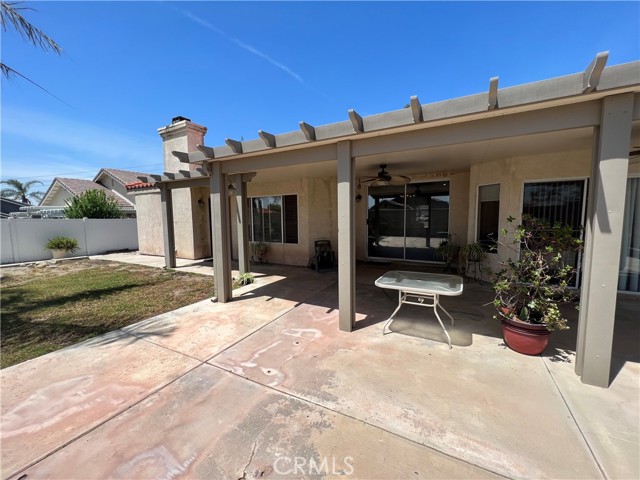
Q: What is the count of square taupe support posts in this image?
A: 5